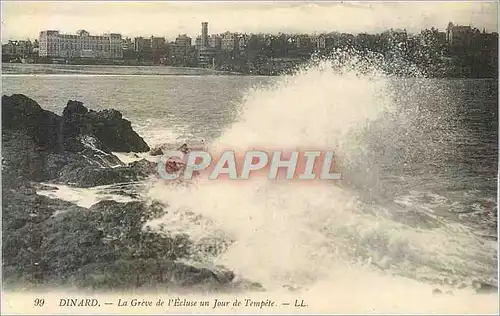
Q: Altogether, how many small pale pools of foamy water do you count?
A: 2